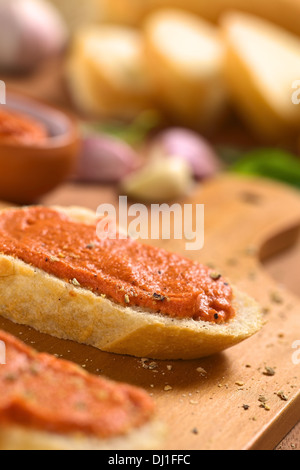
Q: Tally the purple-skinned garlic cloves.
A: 2